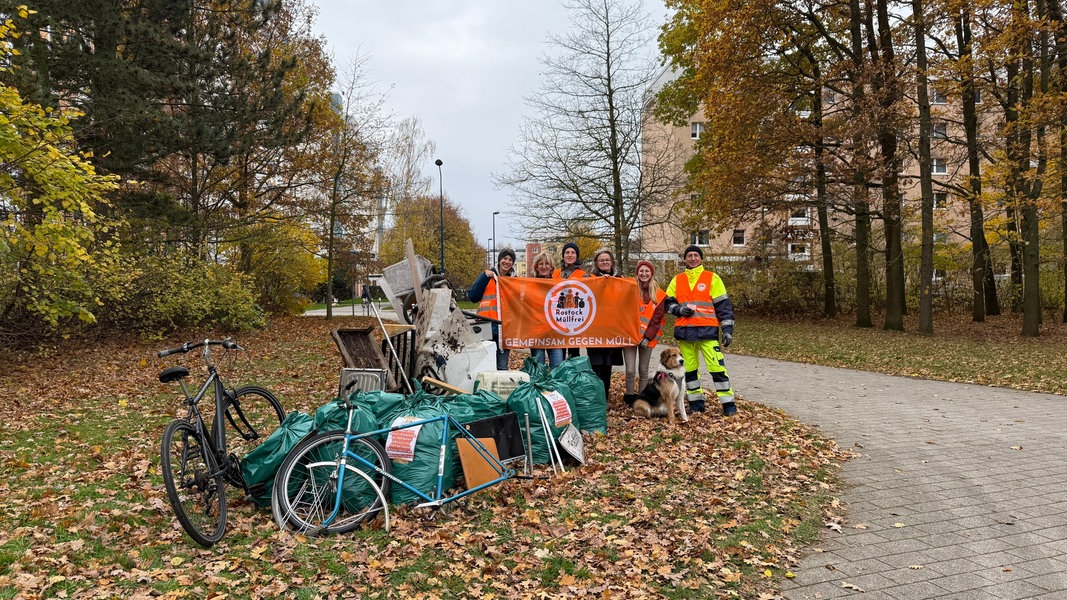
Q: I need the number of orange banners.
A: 1